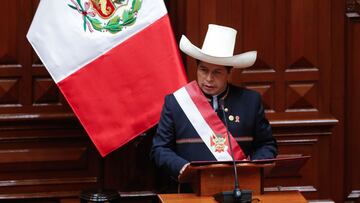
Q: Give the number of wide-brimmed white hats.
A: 1